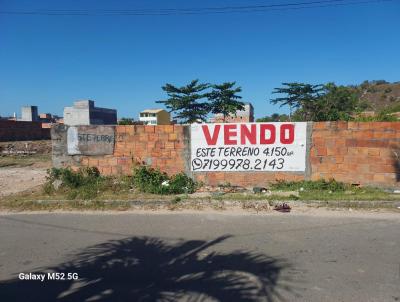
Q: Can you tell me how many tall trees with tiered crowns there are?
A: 3